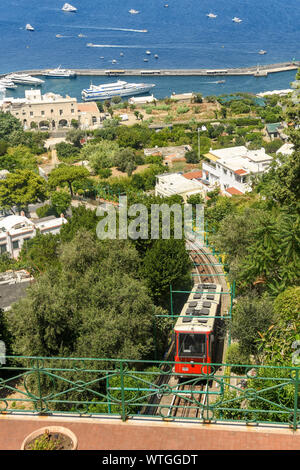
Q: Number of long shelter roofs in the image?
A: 3